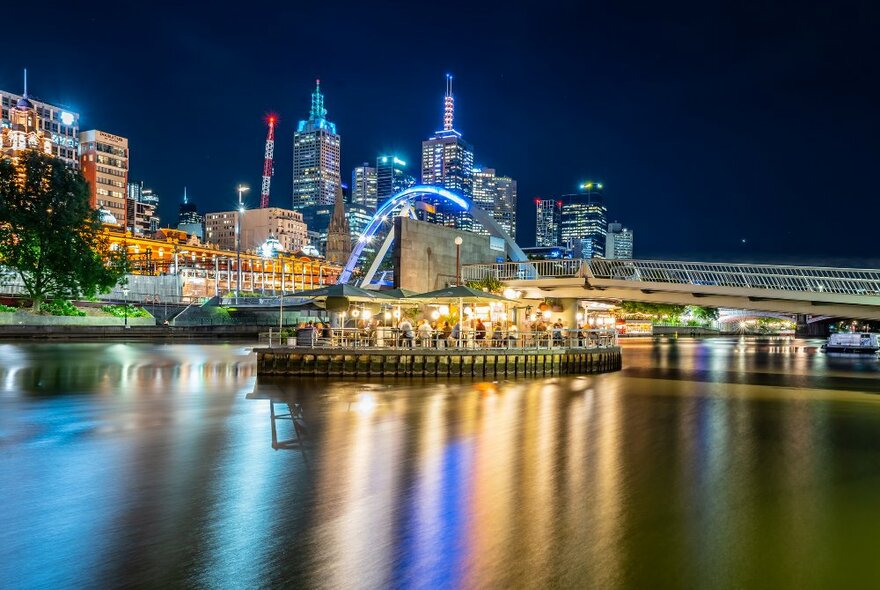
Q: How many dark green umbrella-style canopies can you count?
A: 3